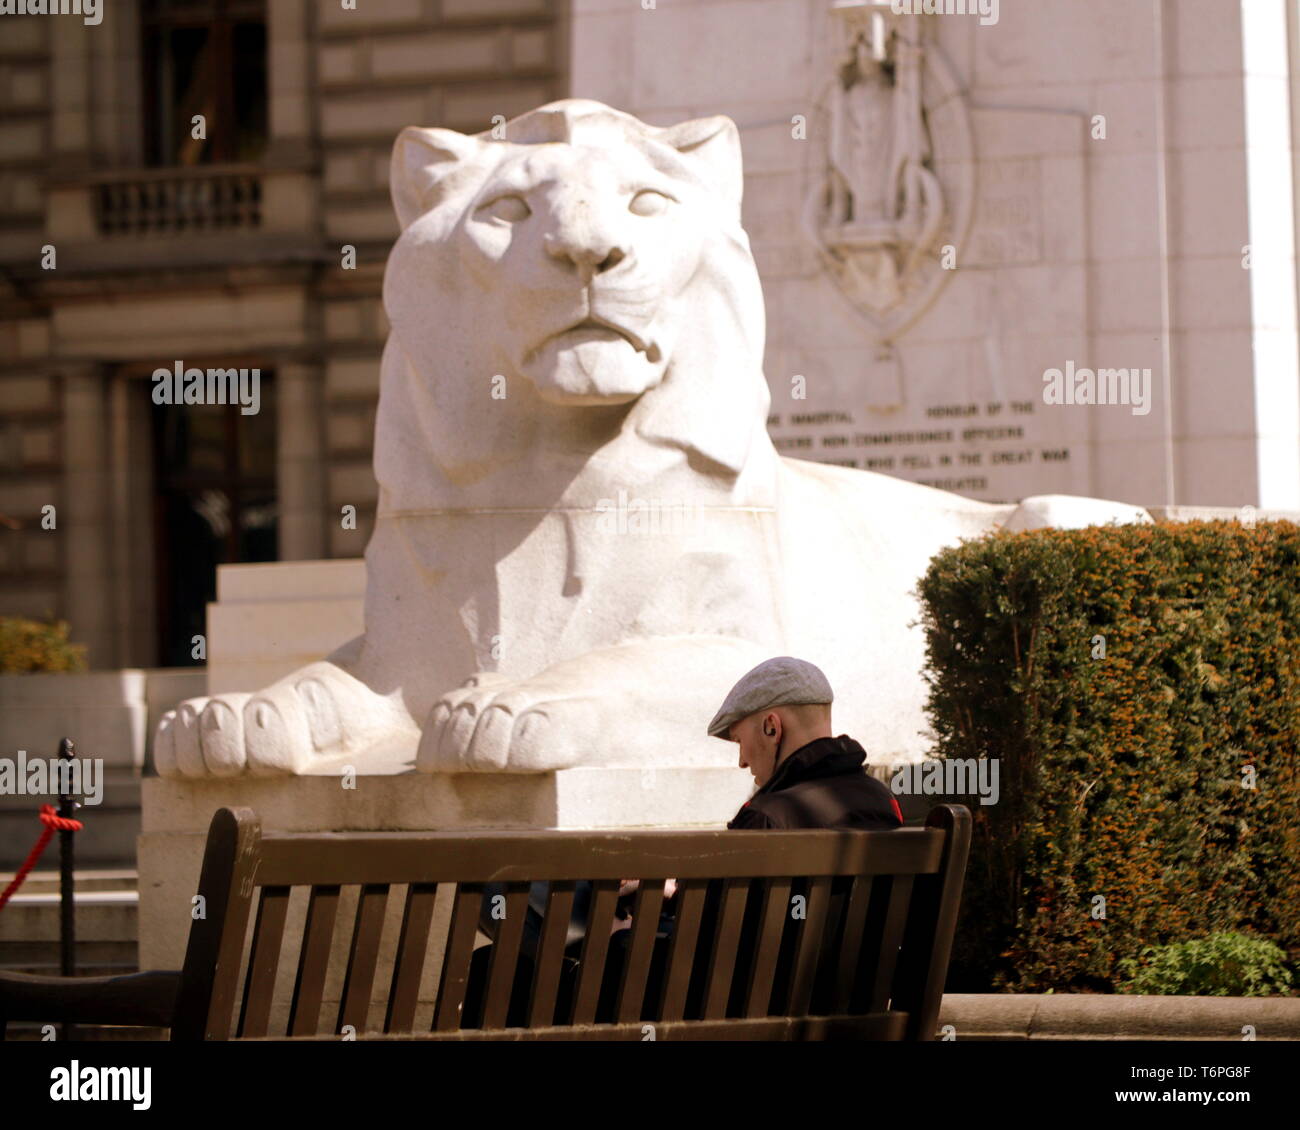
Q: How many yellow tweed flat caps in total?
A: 0